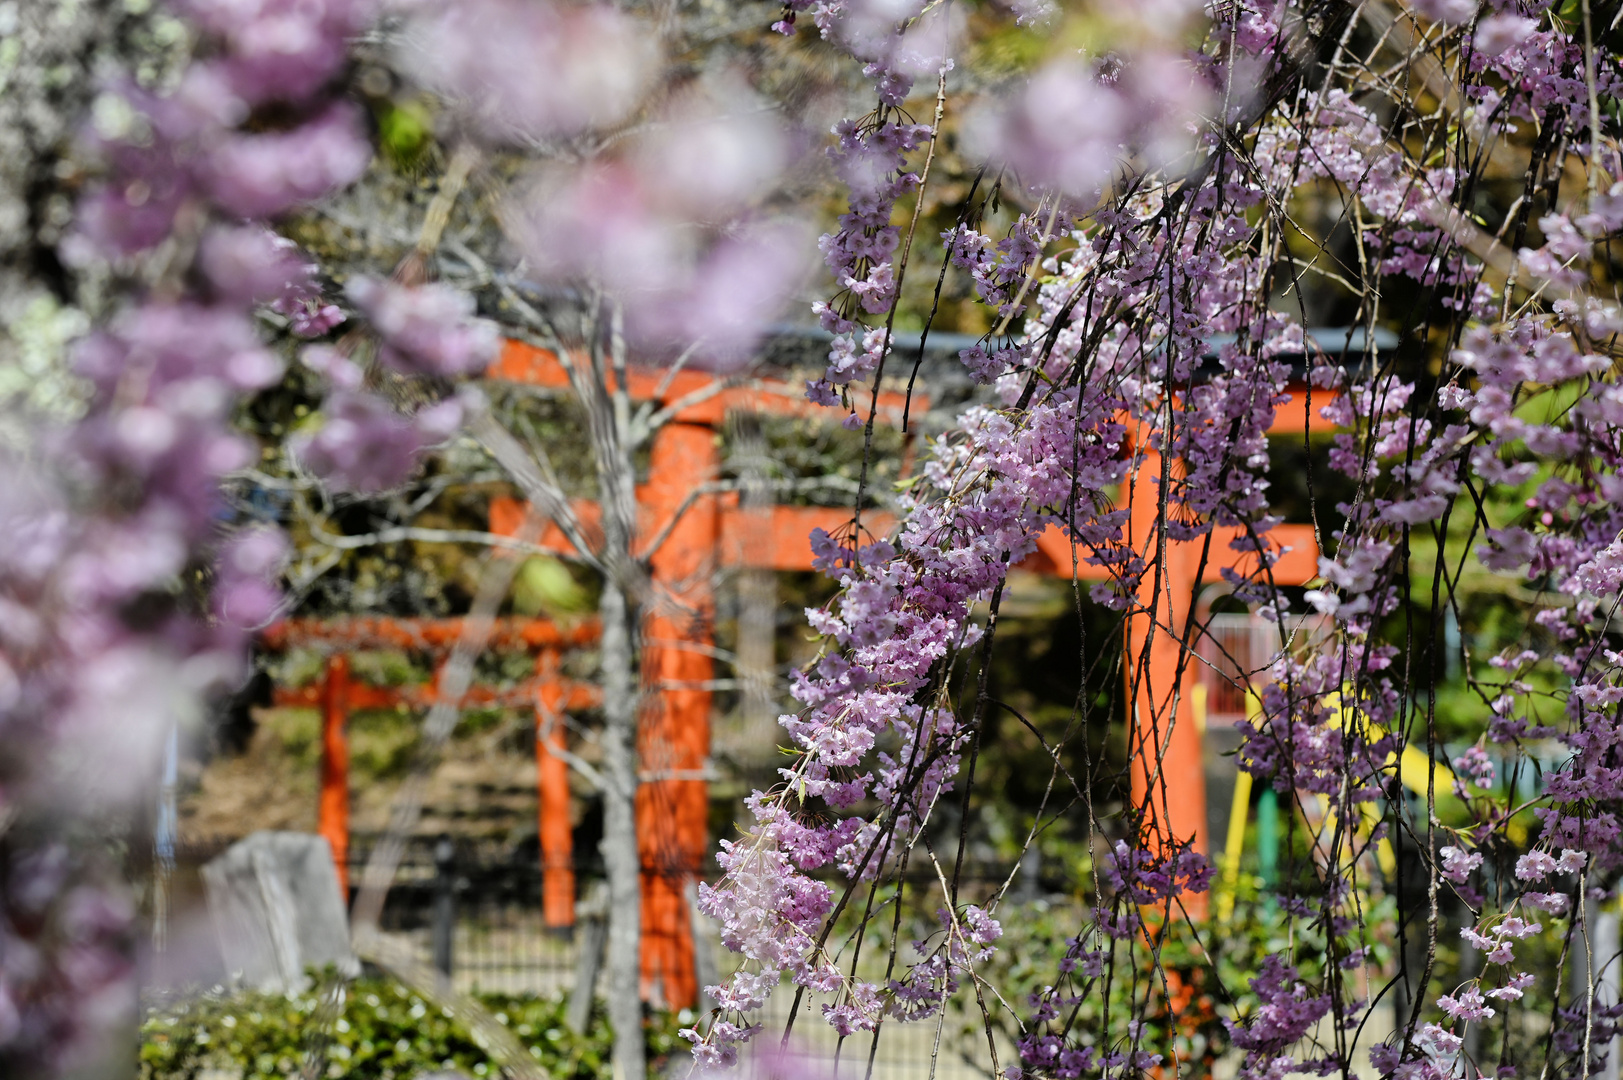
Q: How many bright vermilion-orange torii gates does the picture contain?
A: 2